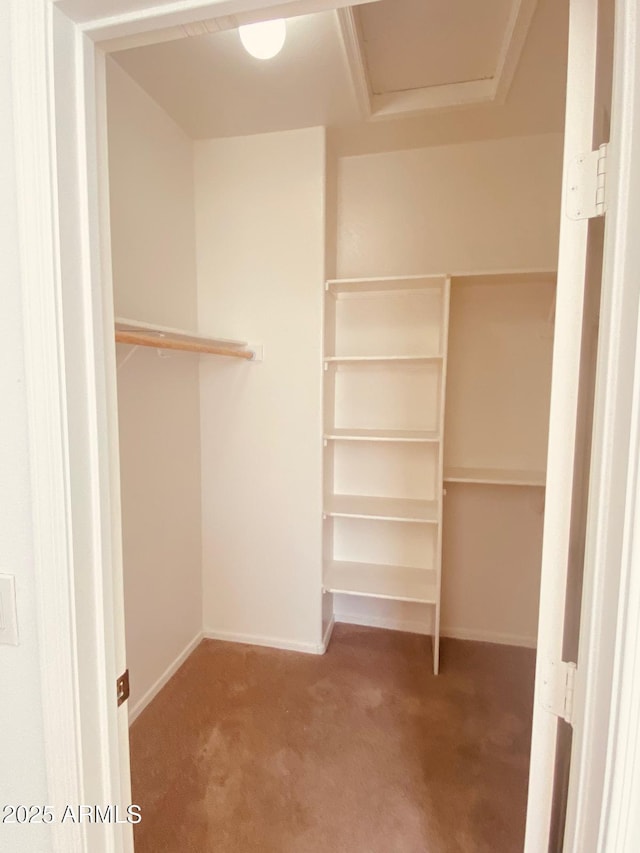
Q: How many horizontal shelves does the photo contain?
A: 8